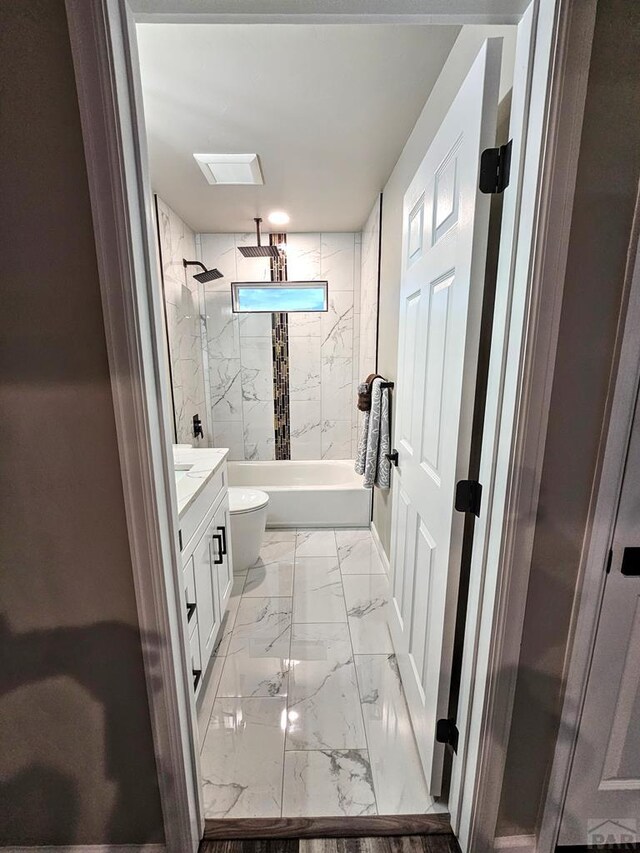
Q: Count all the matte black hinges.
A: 3